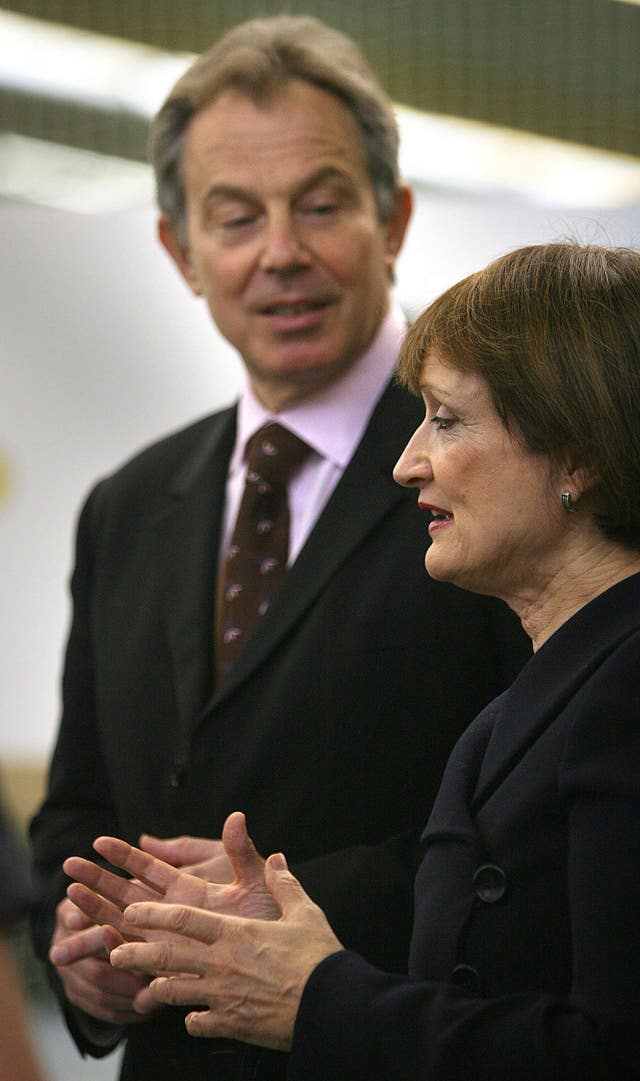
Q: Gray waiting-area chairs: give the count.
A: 0